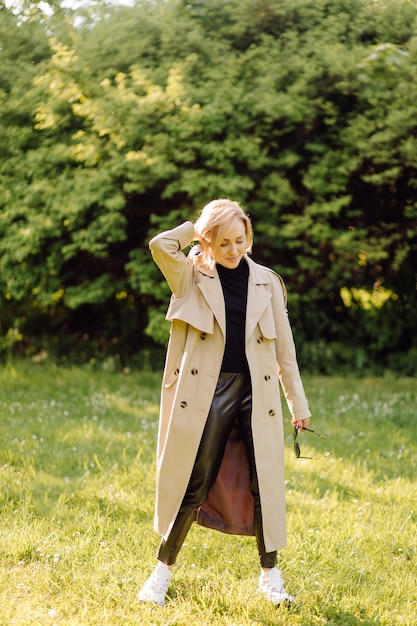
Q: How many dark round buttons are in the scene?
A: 7